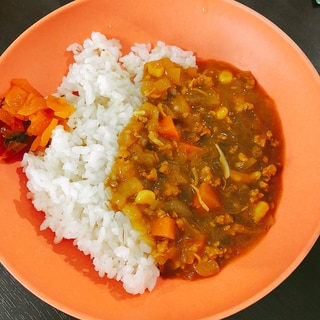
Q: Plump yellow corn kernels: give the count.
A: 5